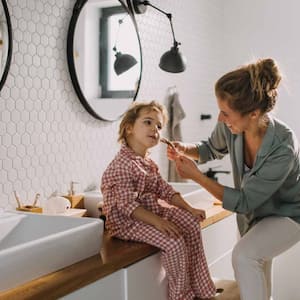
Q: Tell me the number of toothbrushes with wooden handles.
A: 3